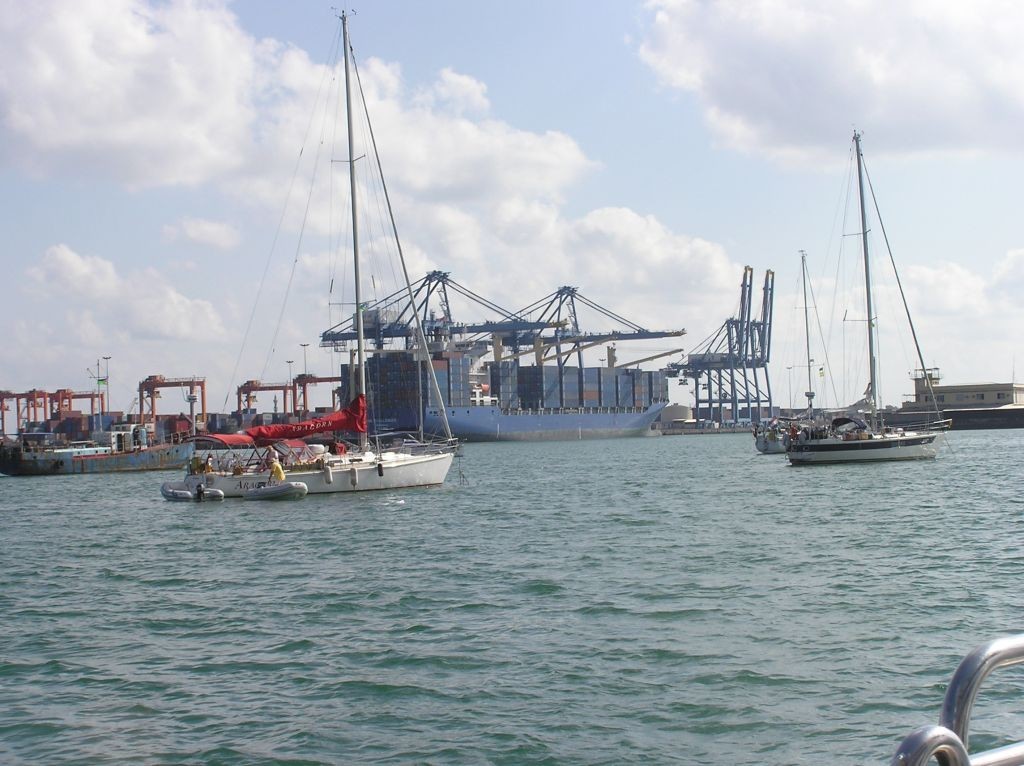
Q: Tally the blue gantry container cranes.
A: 4